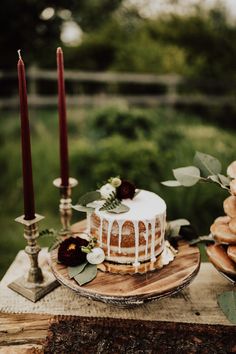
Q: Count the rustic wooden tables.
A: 1